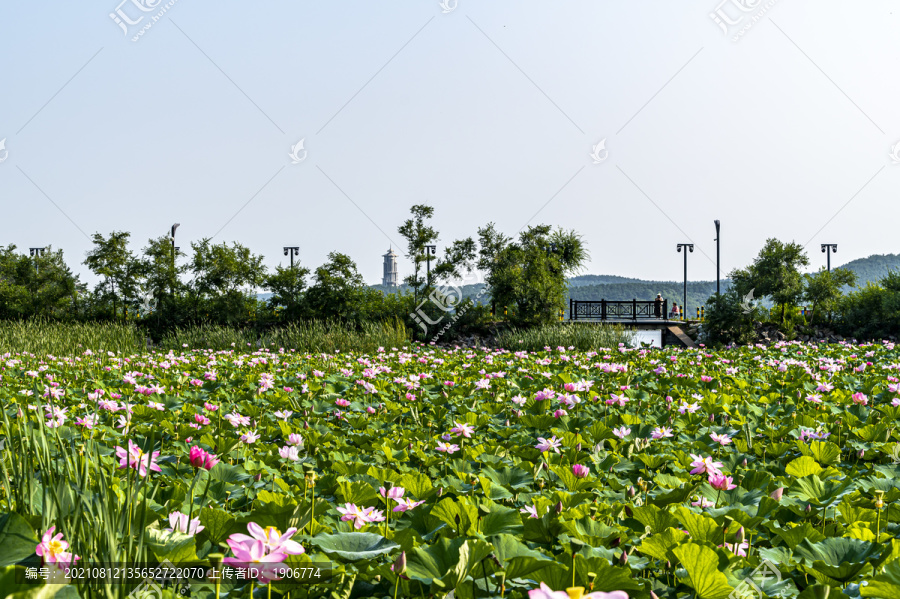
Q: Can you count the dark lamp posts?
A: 7